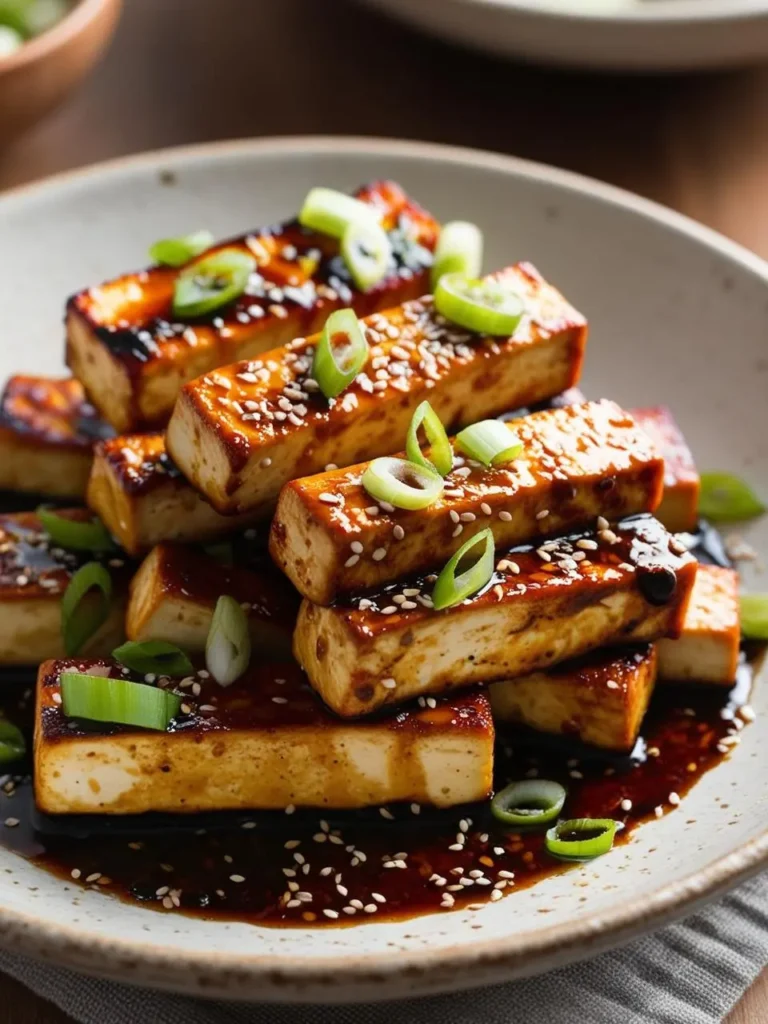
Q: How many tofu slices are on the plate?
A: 12